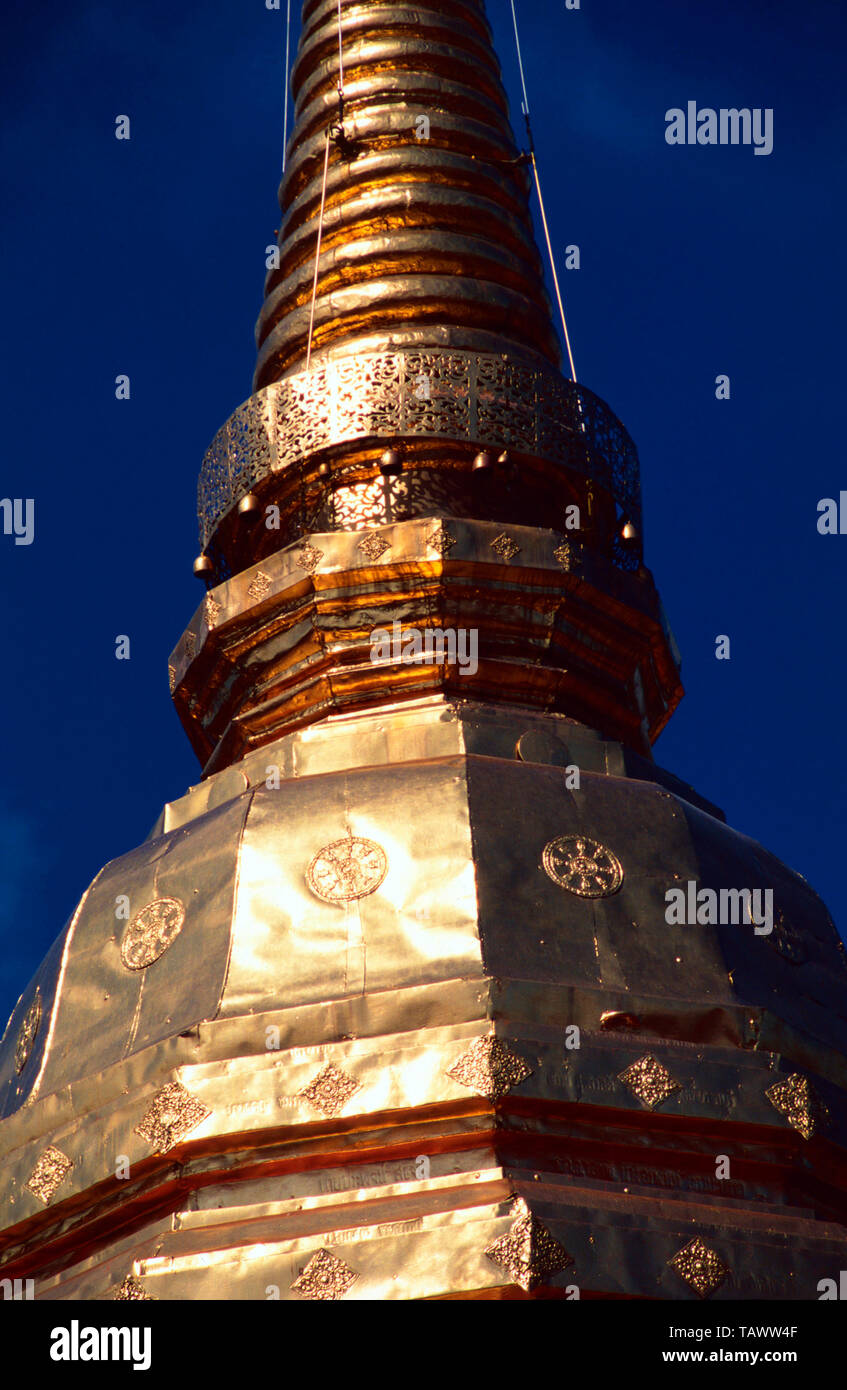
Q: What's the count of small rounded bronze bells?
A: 7